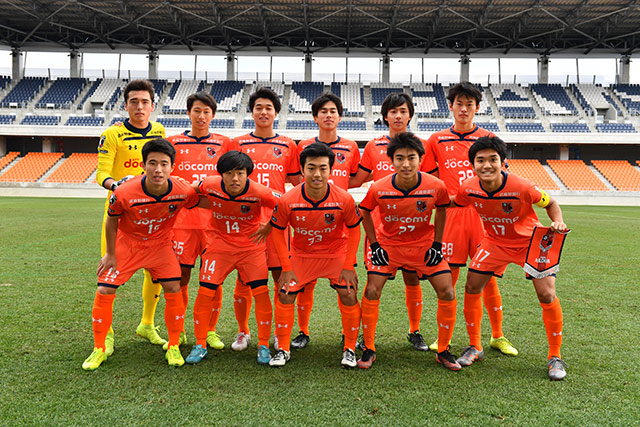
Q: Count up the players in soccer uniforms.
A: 11